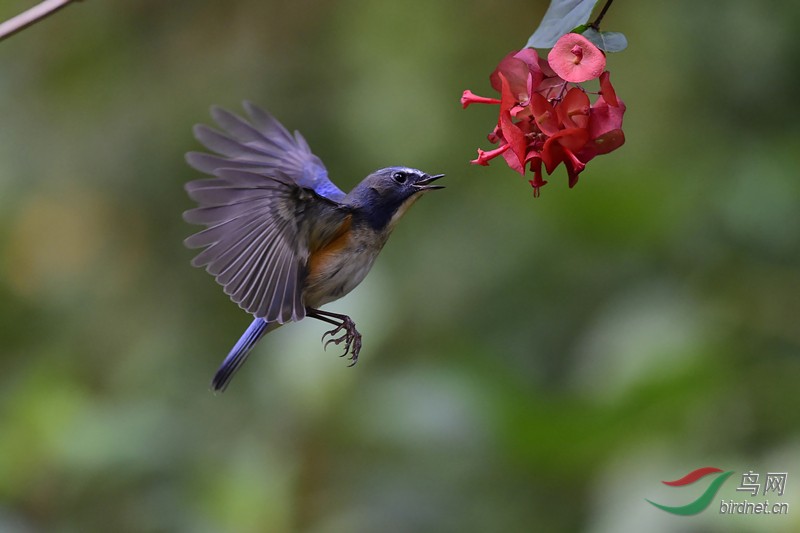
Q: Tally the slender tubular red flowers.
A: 4